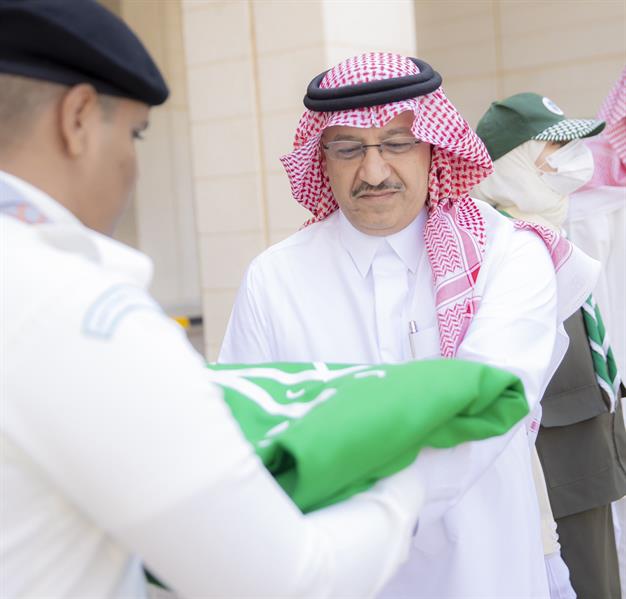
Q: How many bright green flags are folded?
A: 1